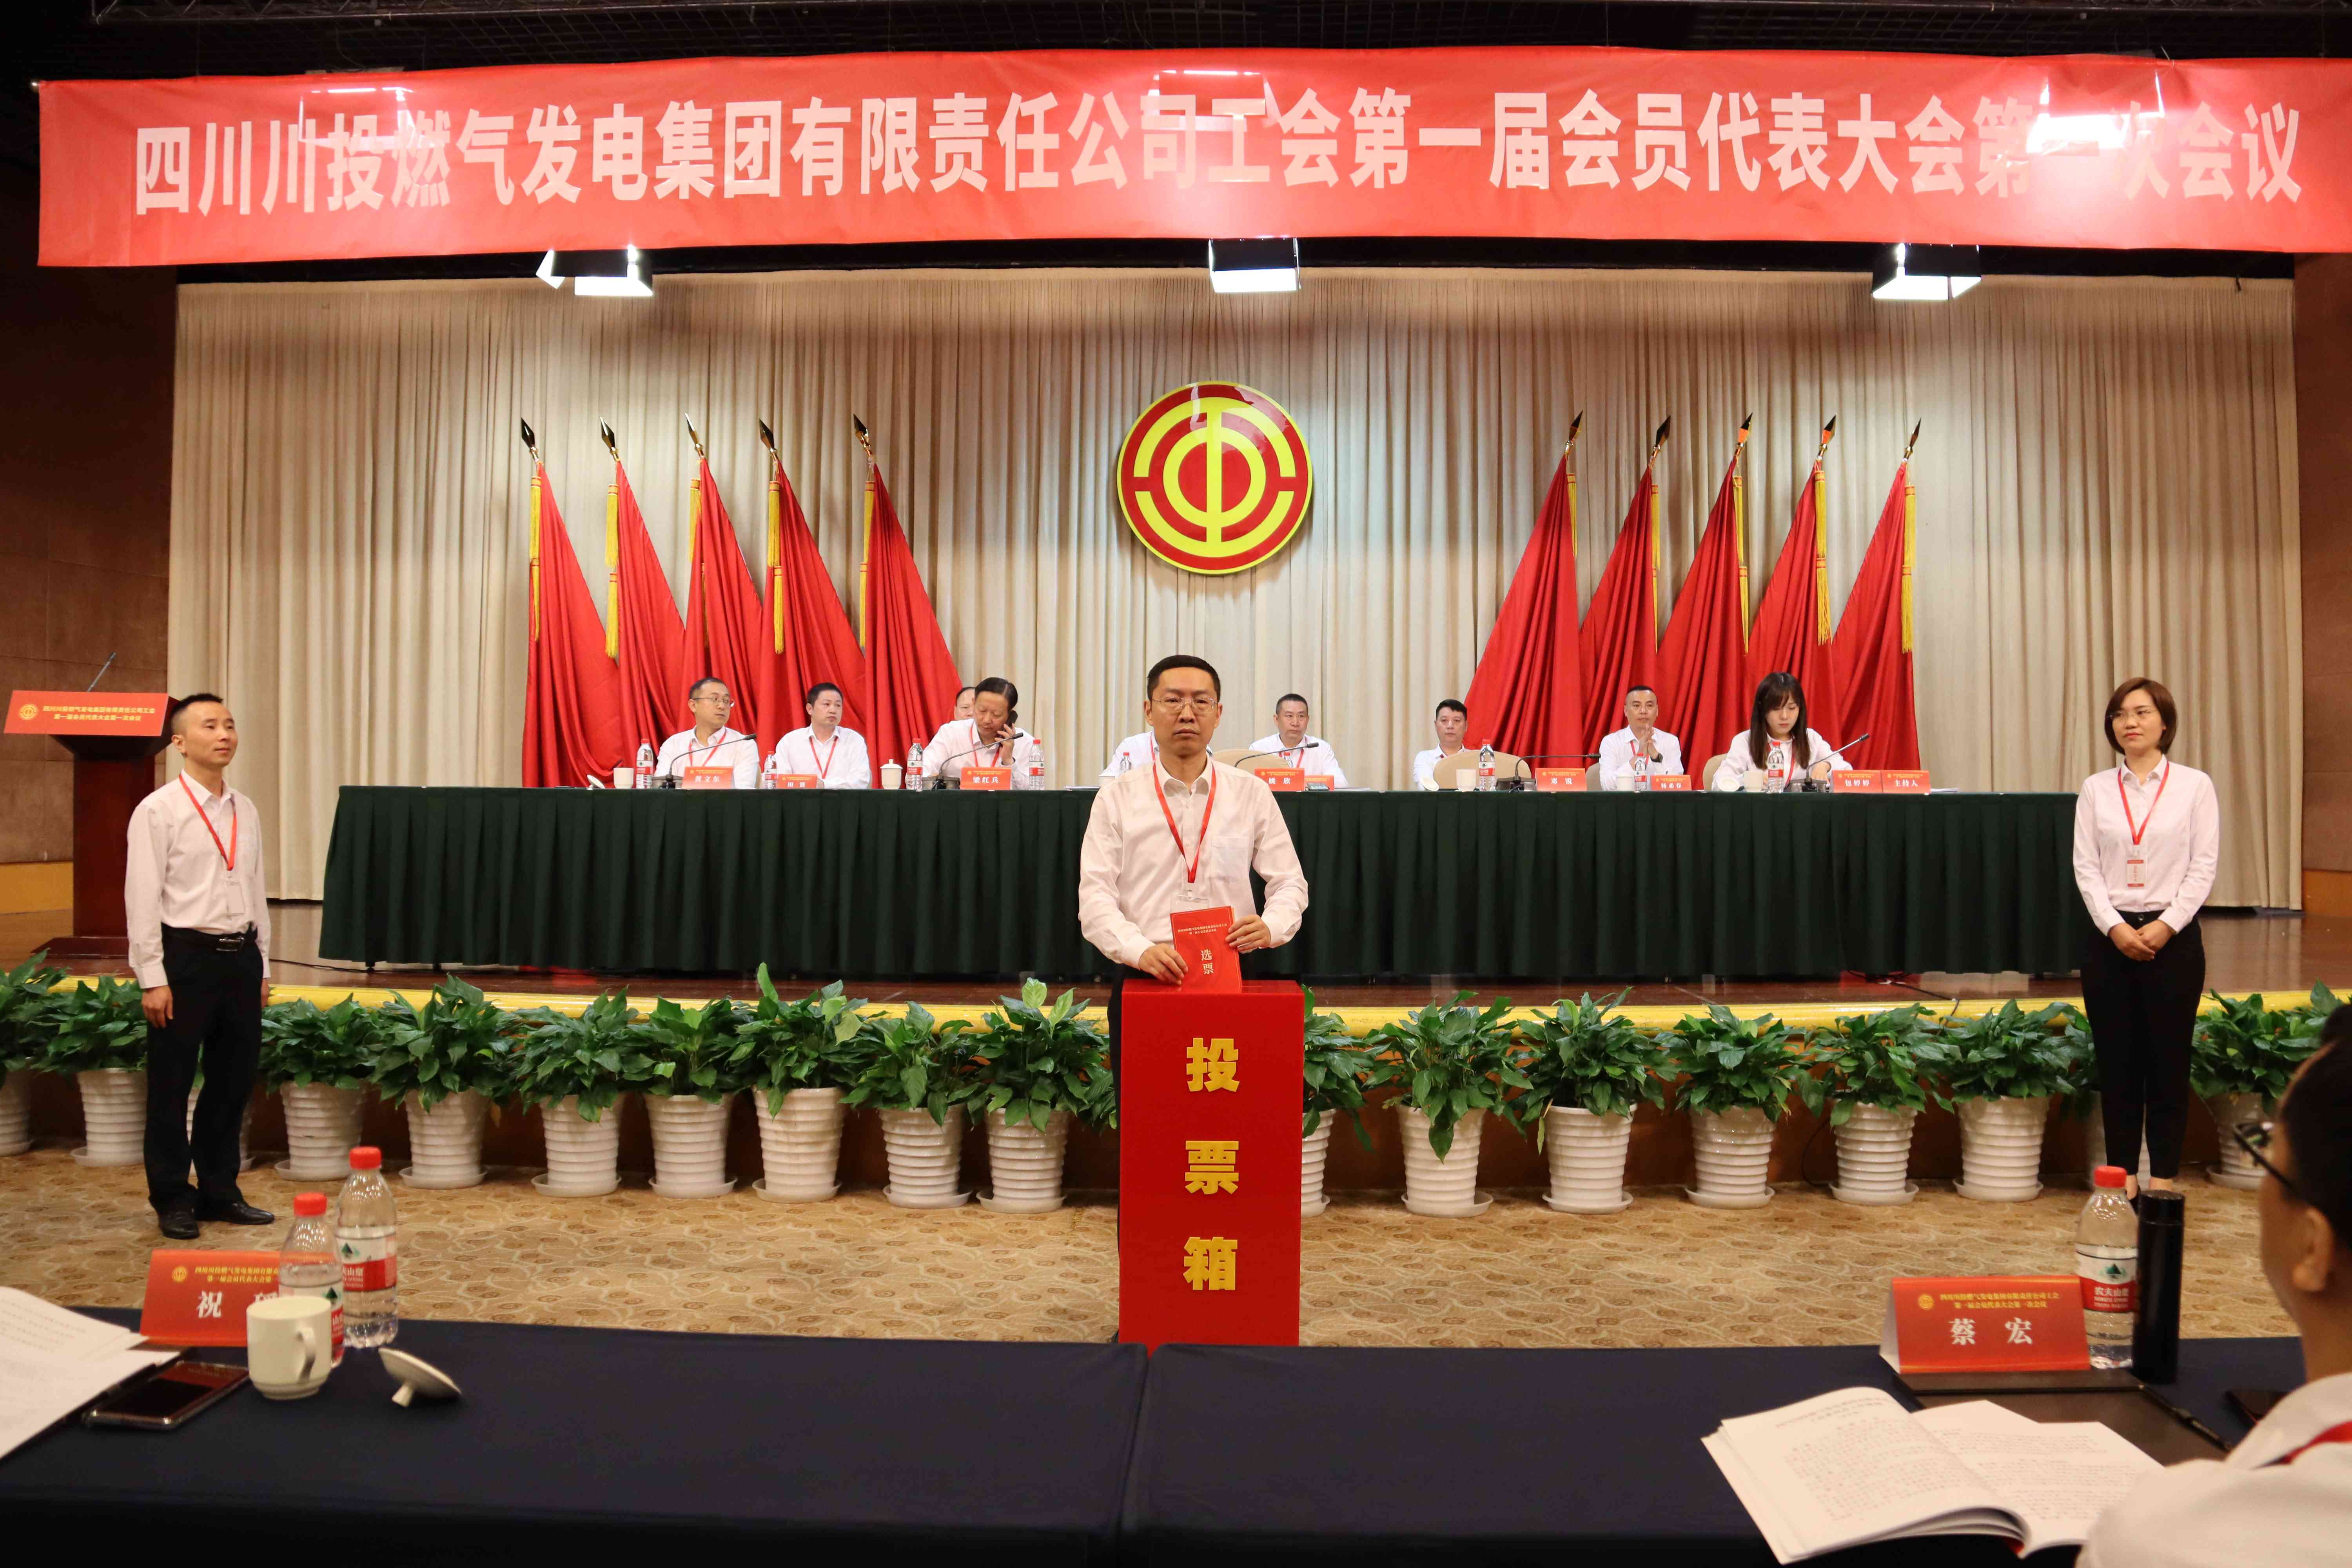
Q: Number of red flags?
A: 10